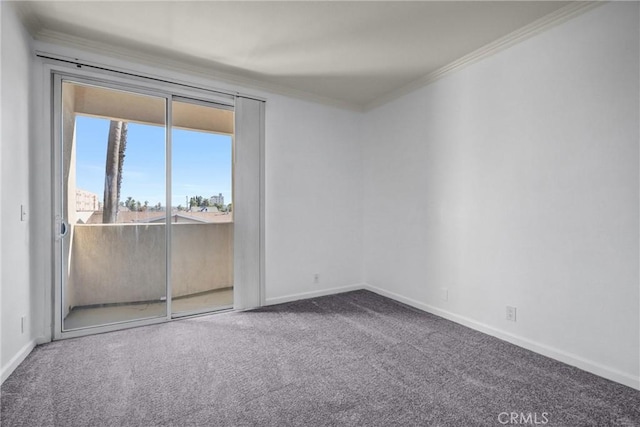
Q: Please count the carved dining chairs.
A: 0